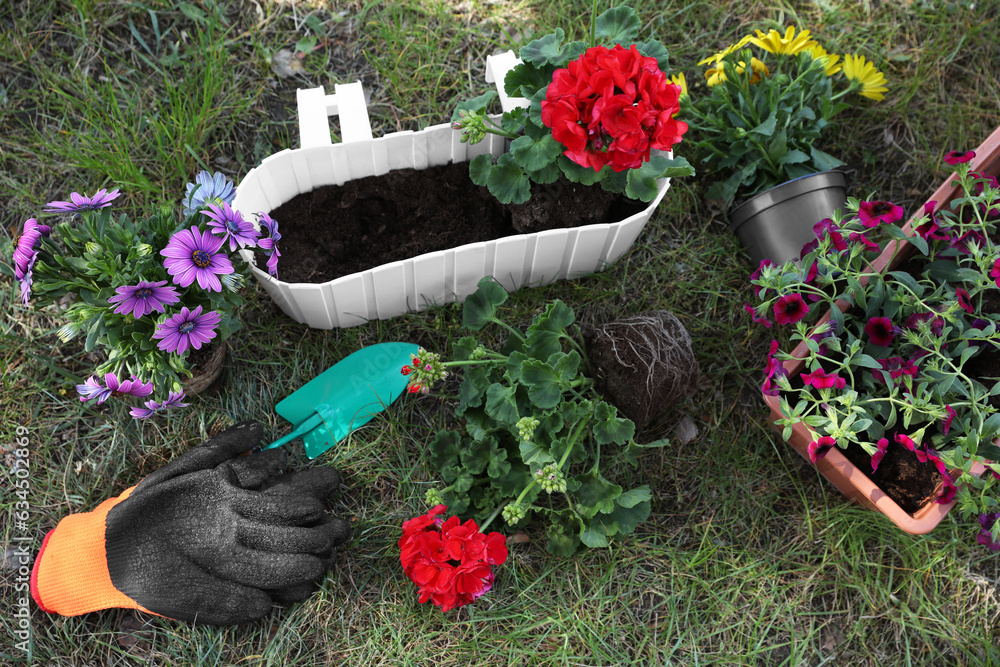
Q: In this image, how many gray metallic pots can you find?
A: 1